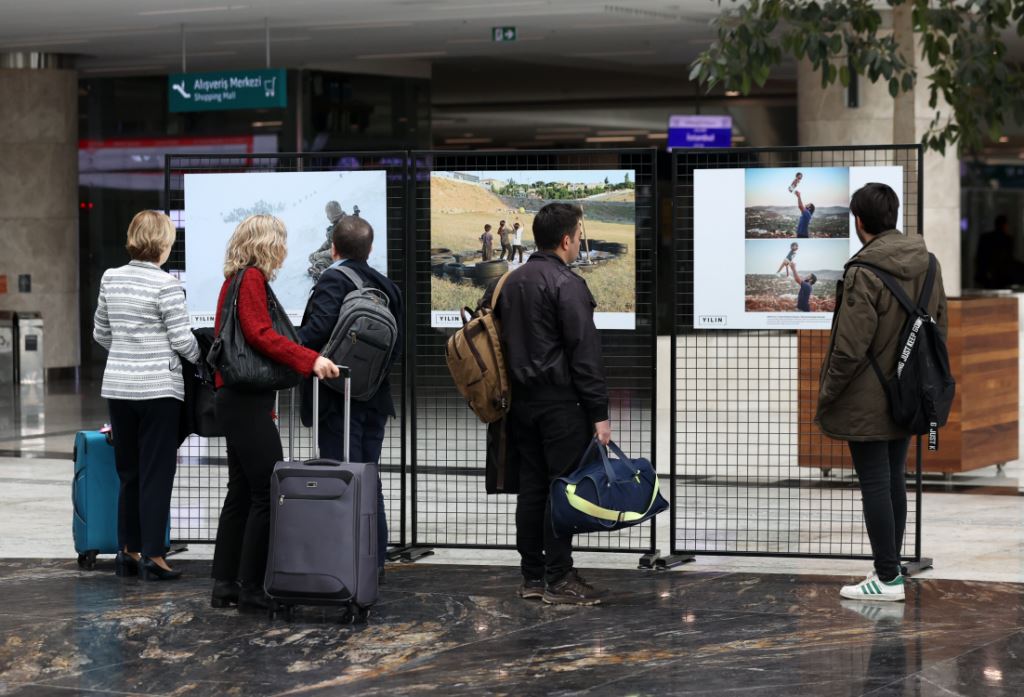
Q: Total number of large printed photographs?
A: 3